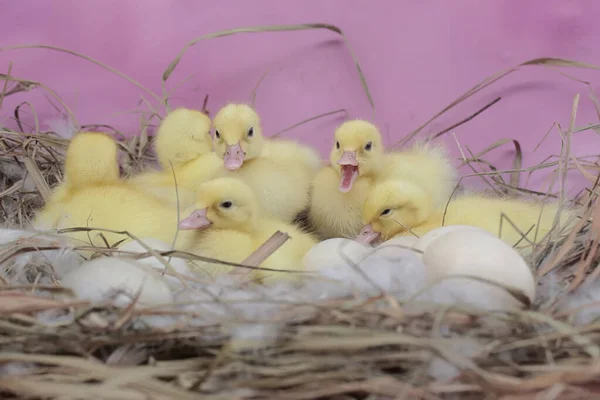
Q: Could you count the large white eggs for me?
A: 6